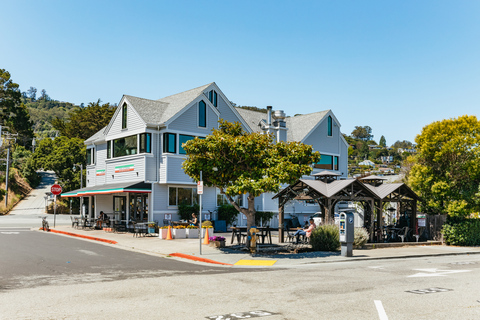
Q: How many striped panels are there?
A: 2